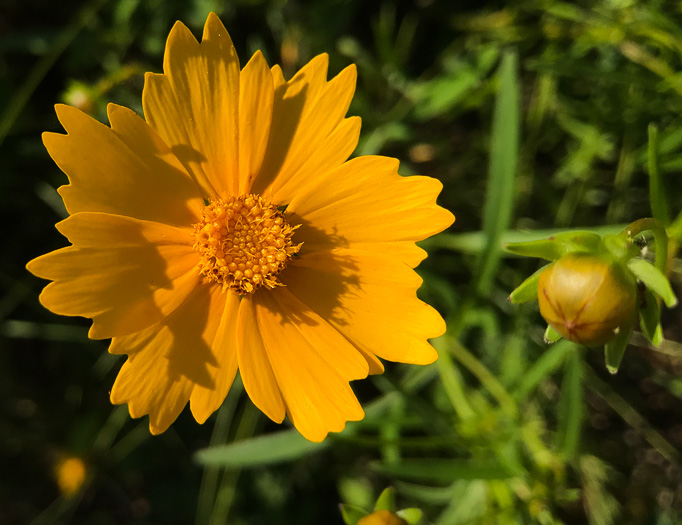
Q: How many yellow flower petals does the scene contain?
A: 8